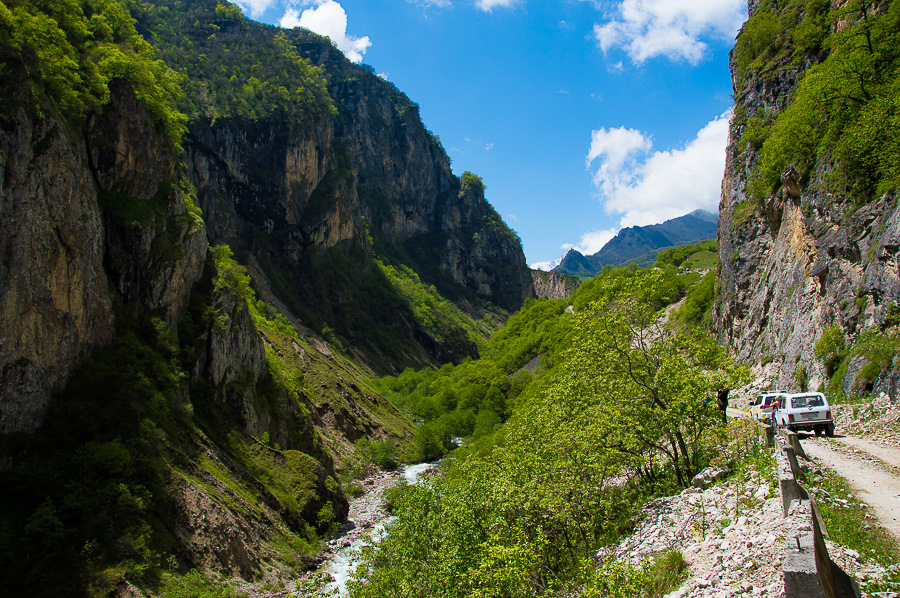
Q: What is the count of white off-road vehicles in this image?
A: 2